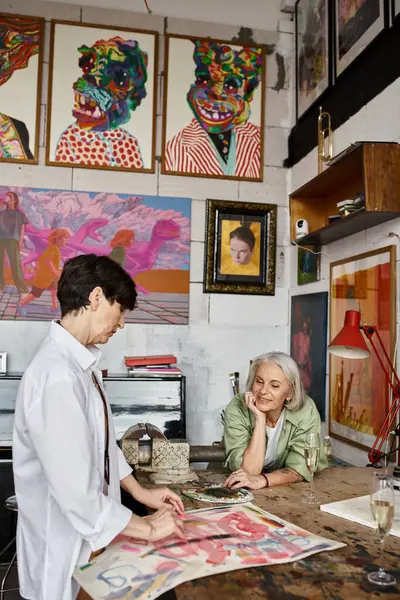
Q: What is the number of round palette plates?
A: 1